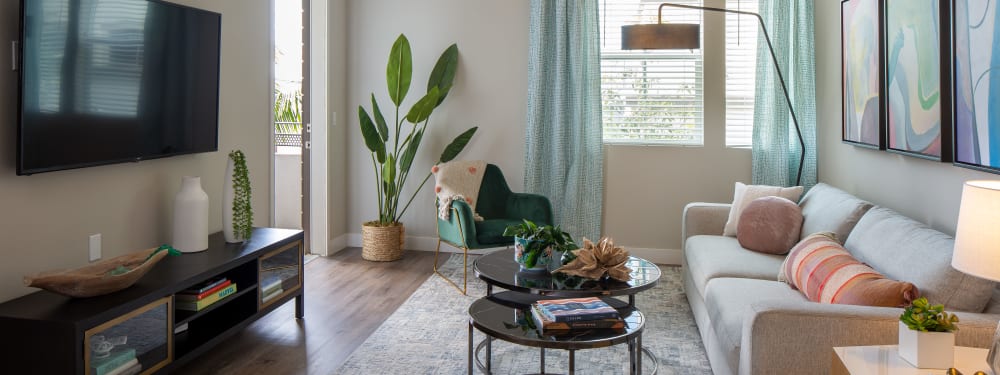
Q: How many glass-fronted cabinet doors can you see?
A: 2